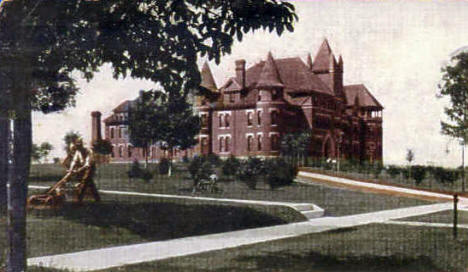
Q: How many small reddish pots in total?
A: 0